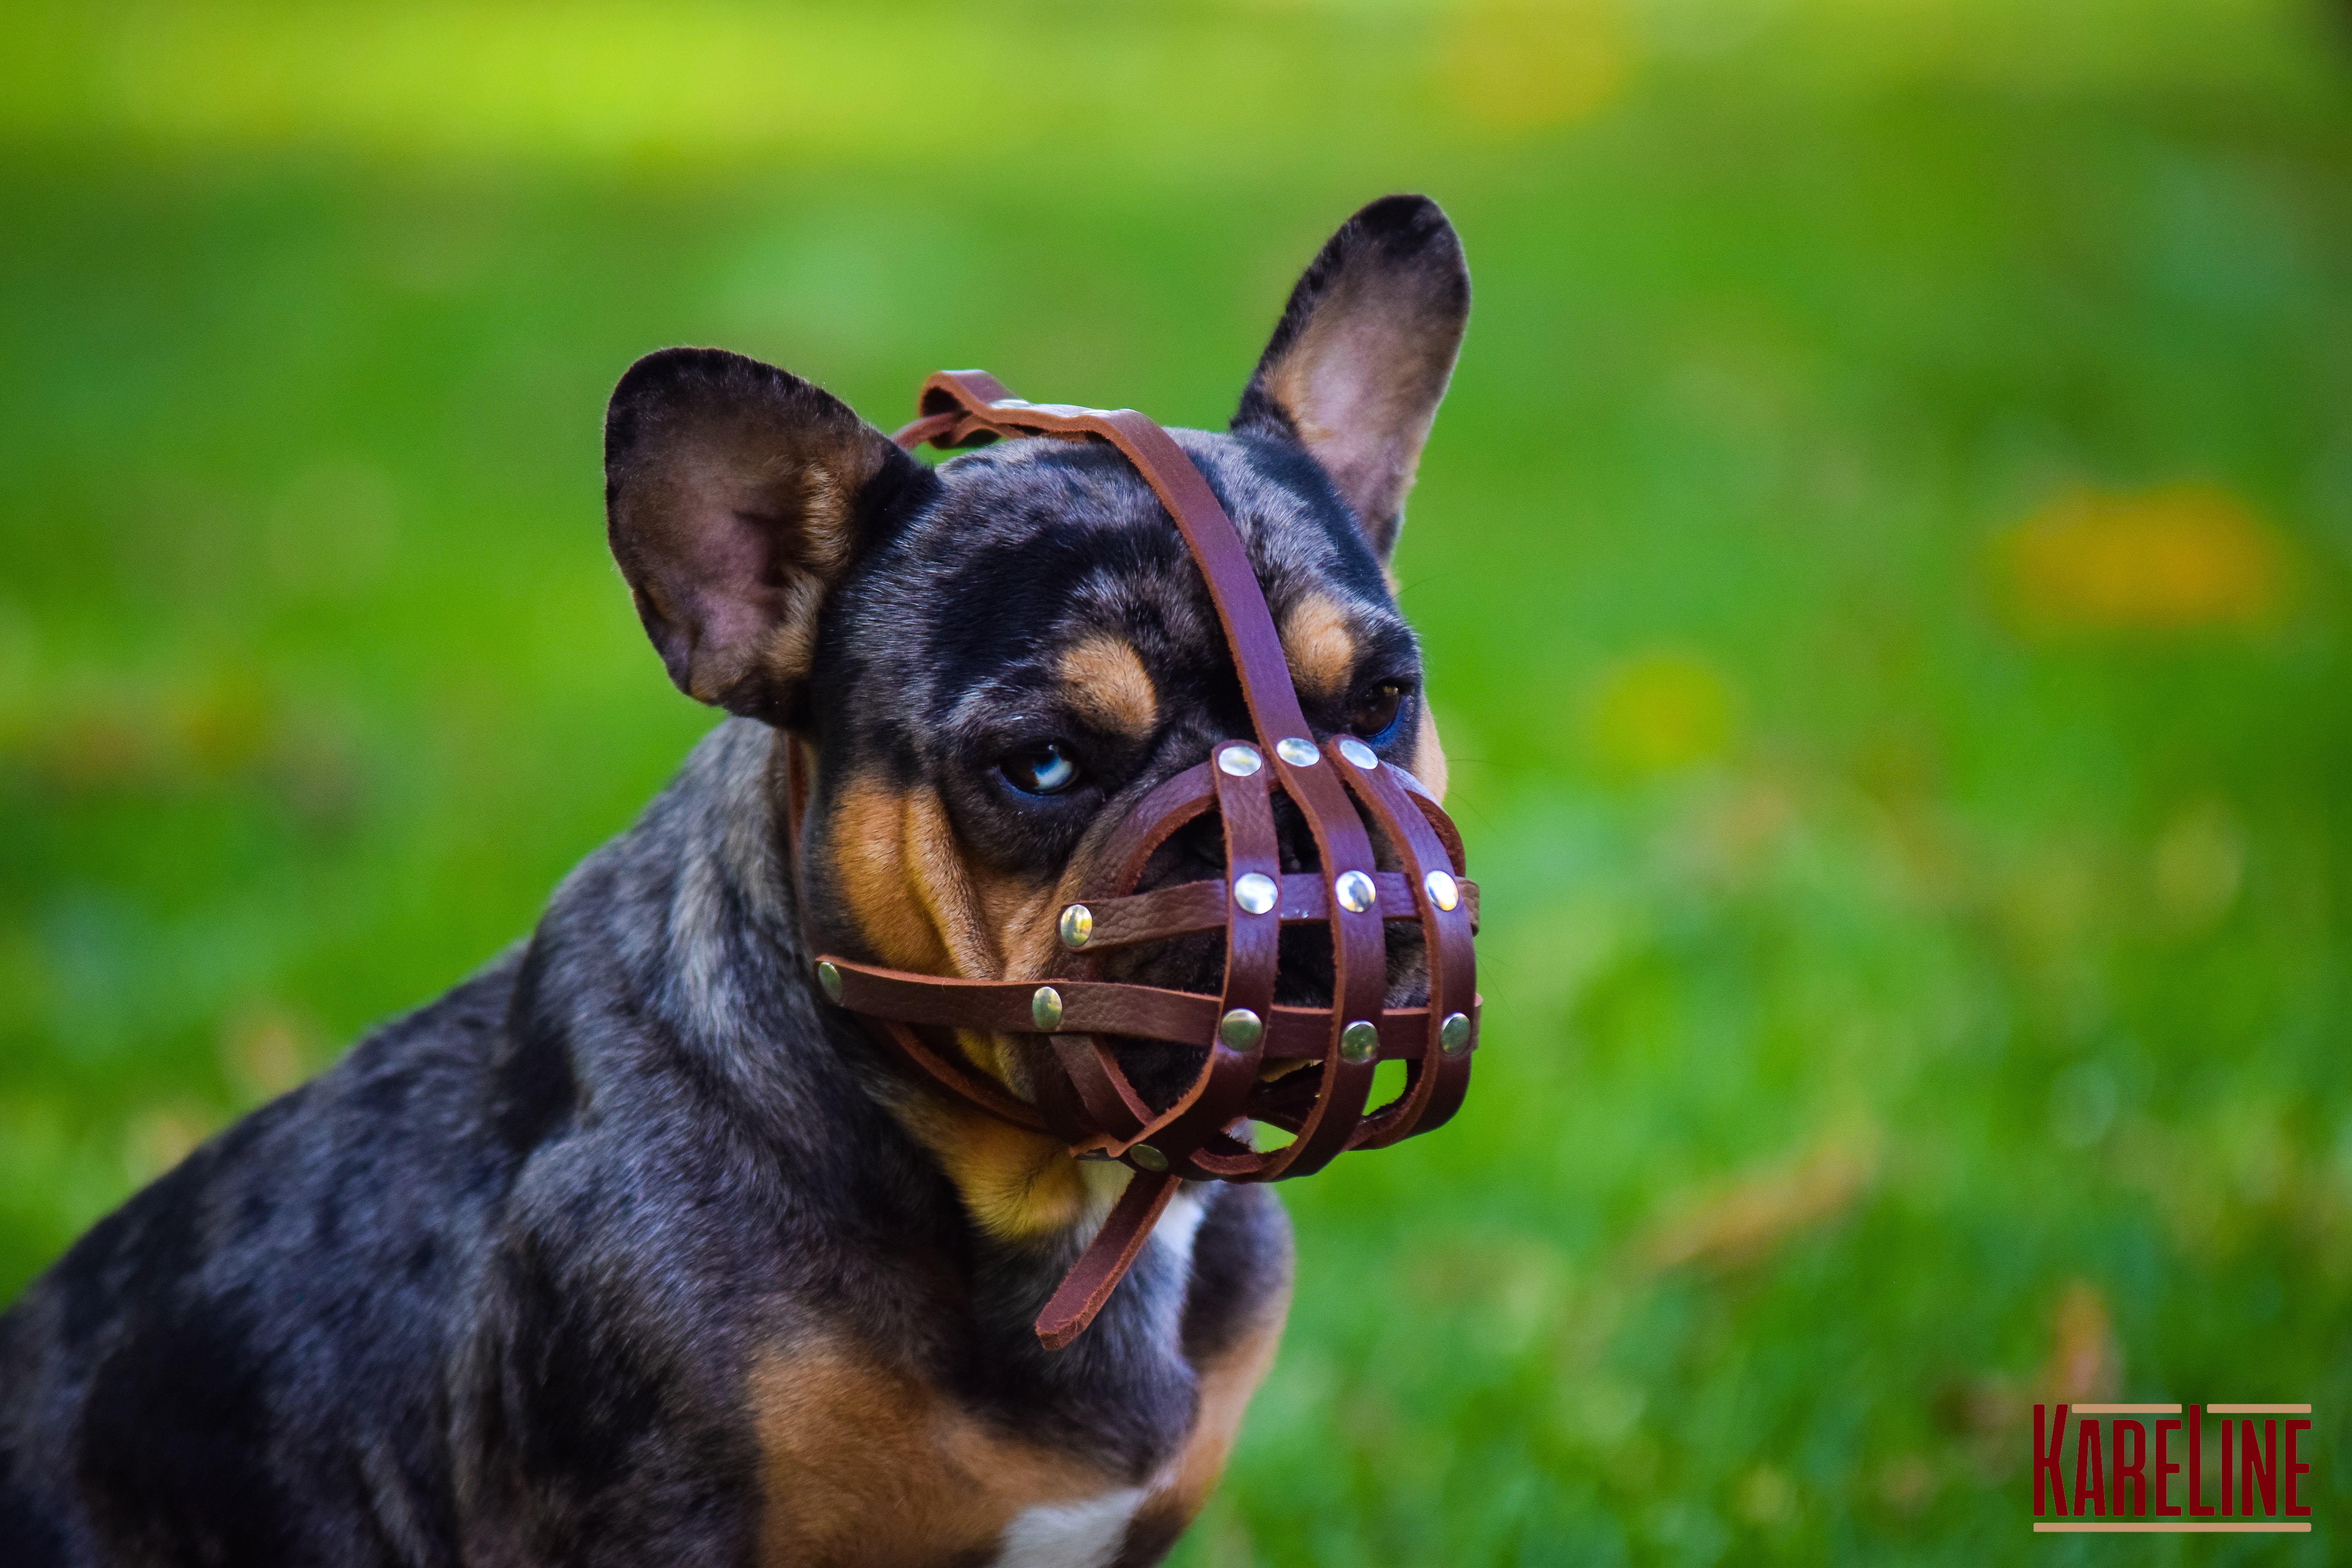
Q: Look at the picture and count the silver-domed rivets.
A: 13